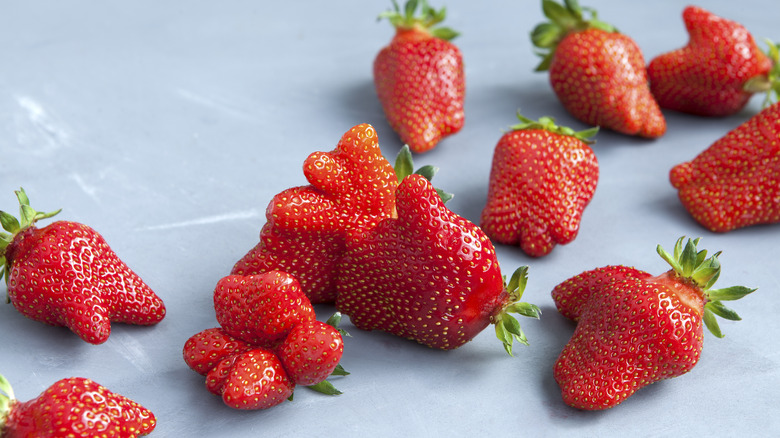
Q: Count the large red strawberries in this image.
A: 11